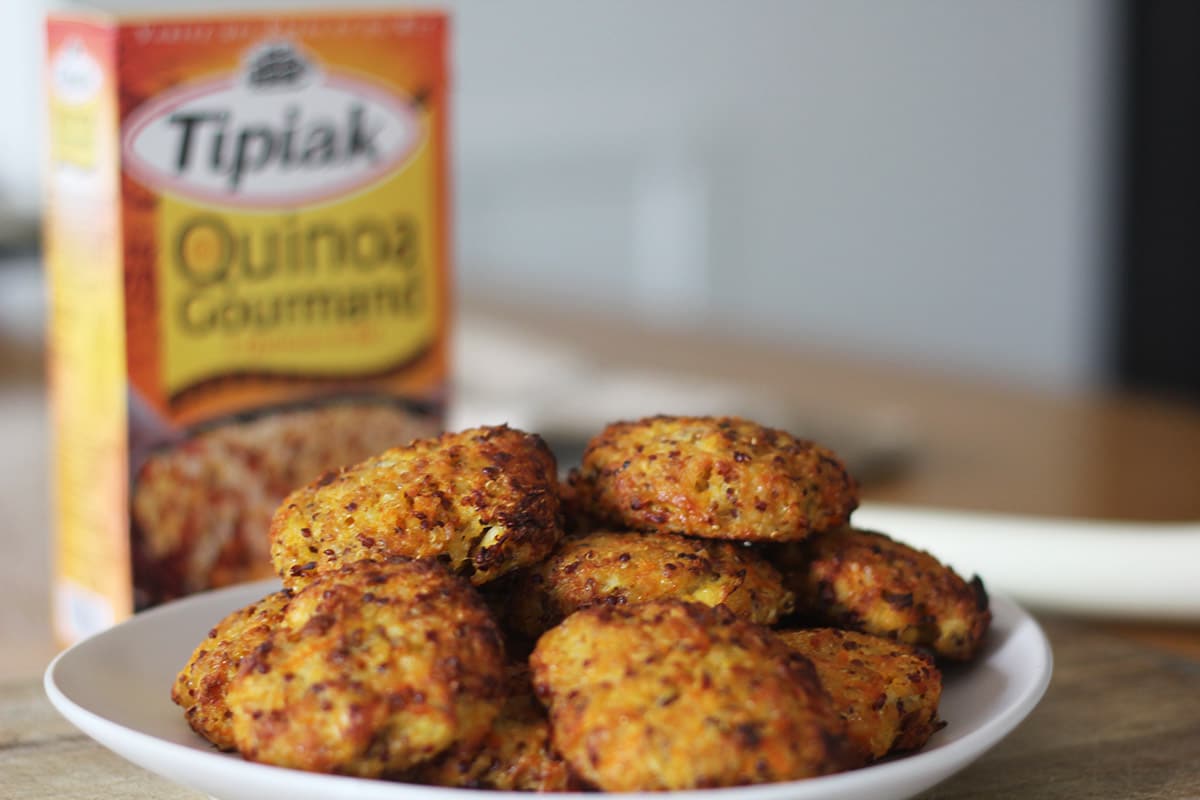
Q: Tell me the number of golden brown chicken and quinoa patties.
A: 9